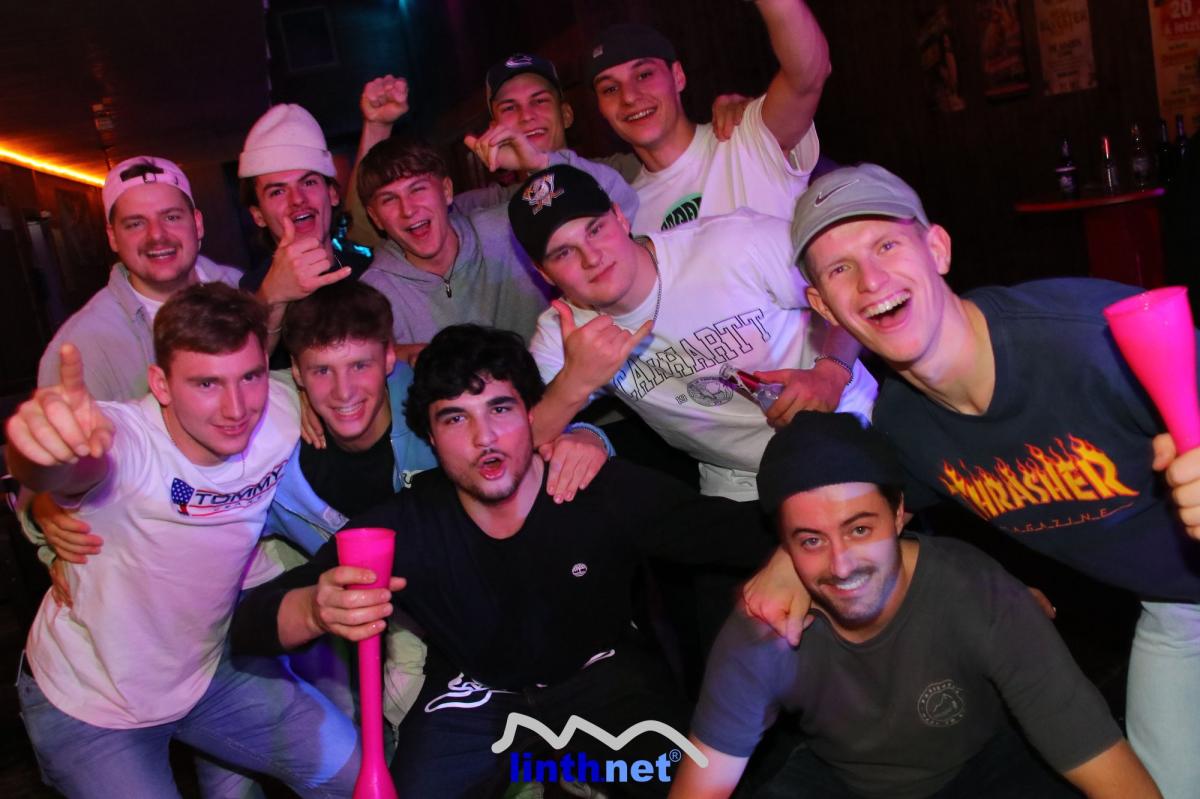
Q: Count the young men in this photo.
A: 11